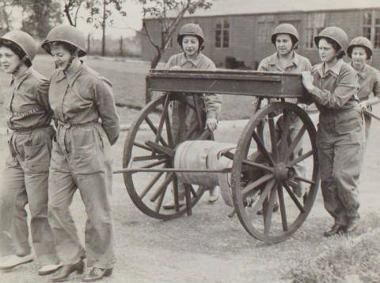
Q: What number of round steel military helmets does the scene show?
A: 6